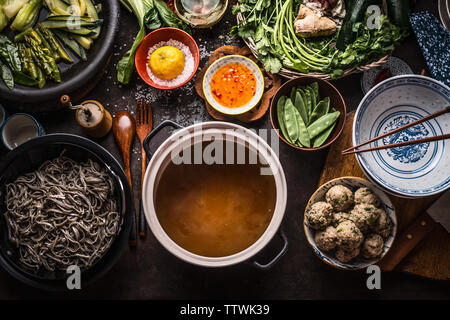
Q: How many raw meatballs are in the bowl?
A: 10